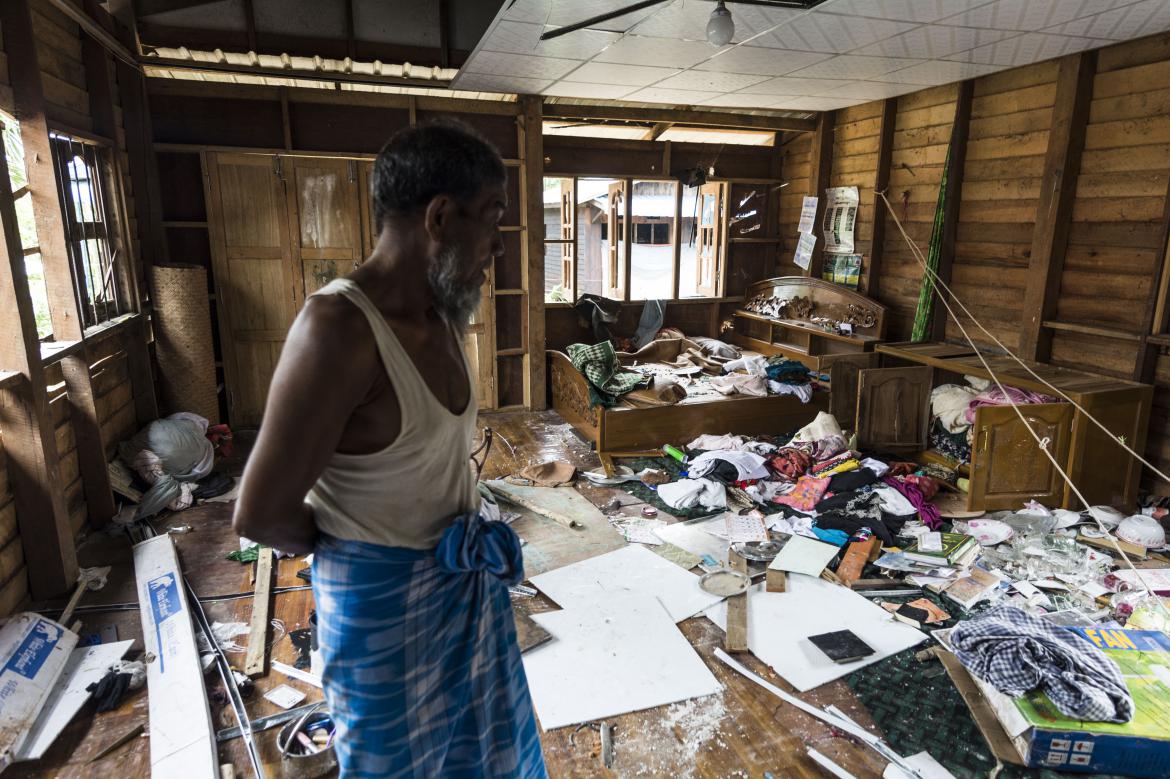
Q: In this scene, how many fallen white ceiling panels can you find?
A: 3